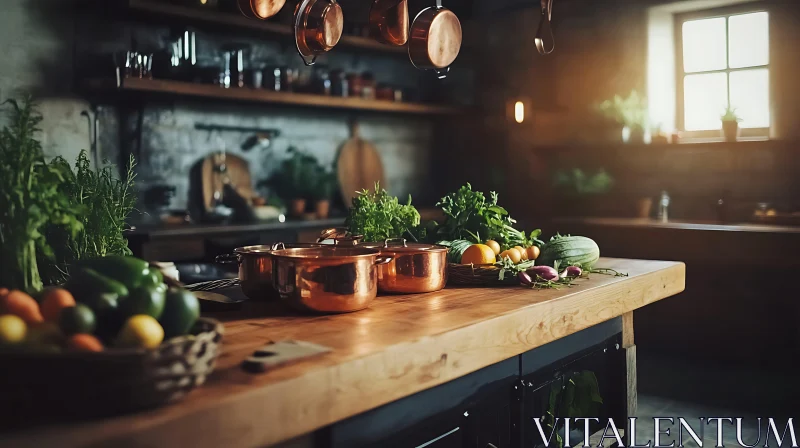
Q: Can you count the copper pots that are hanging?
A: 4